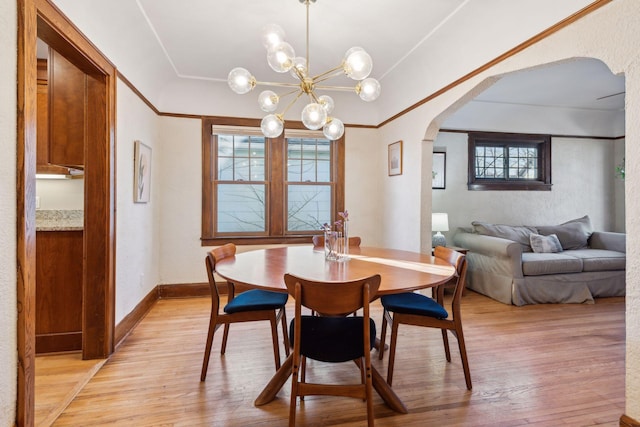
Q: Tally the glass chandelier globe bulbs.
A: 12